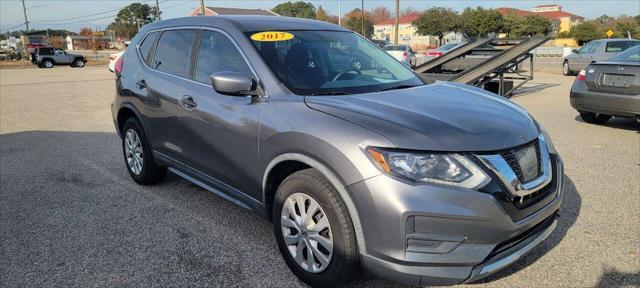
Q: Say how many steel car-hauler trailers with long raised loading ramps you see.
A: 1